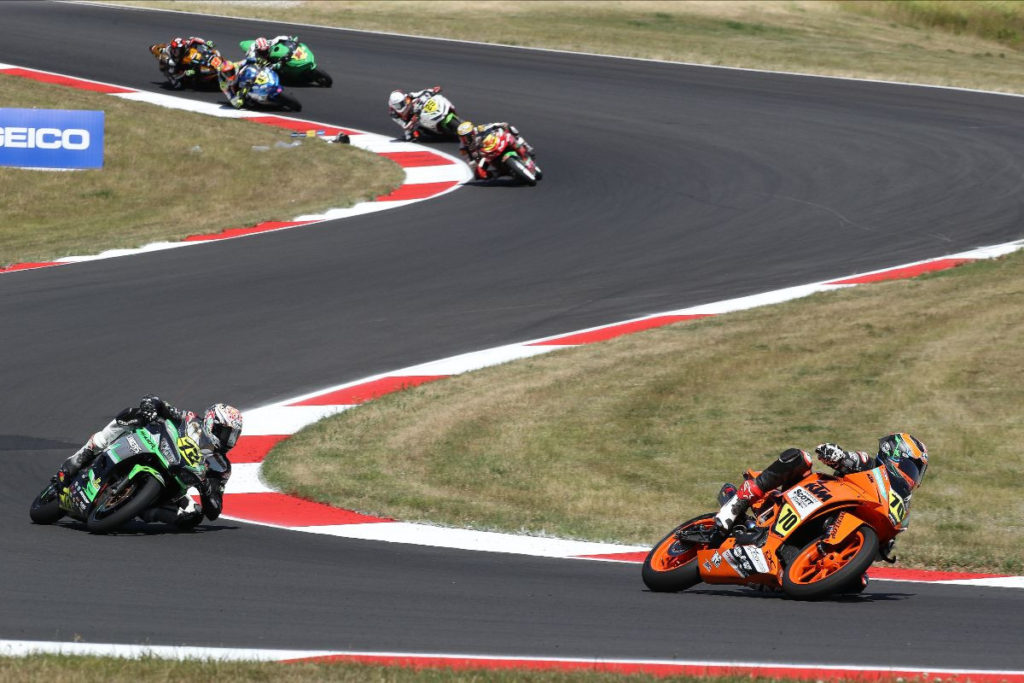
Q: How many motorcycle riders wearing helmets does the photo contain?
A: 7